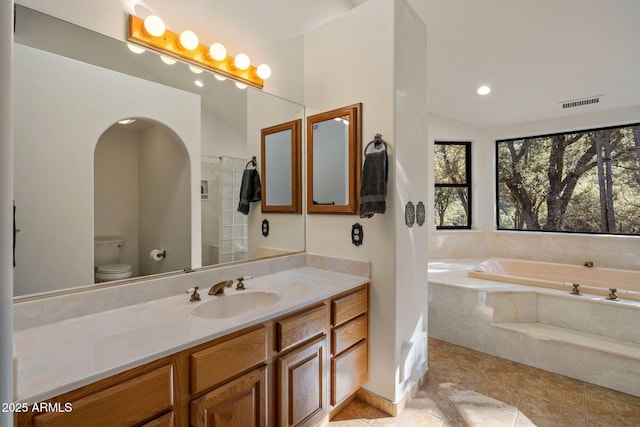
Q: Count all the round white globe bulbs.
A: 5